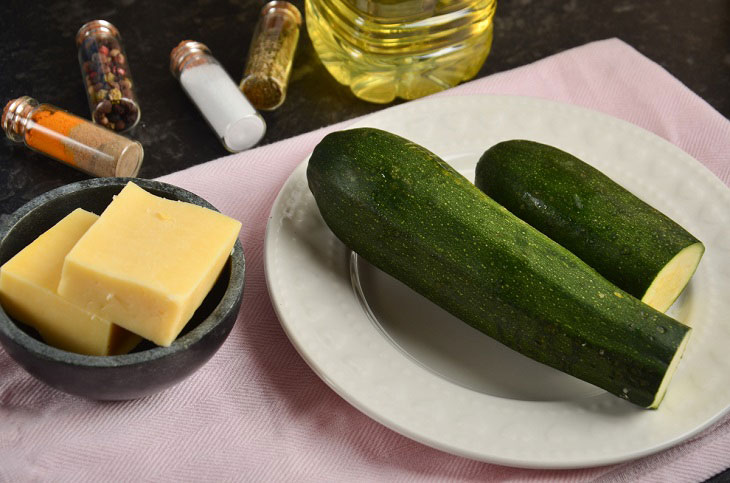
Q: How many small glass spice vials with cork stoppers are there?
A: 4